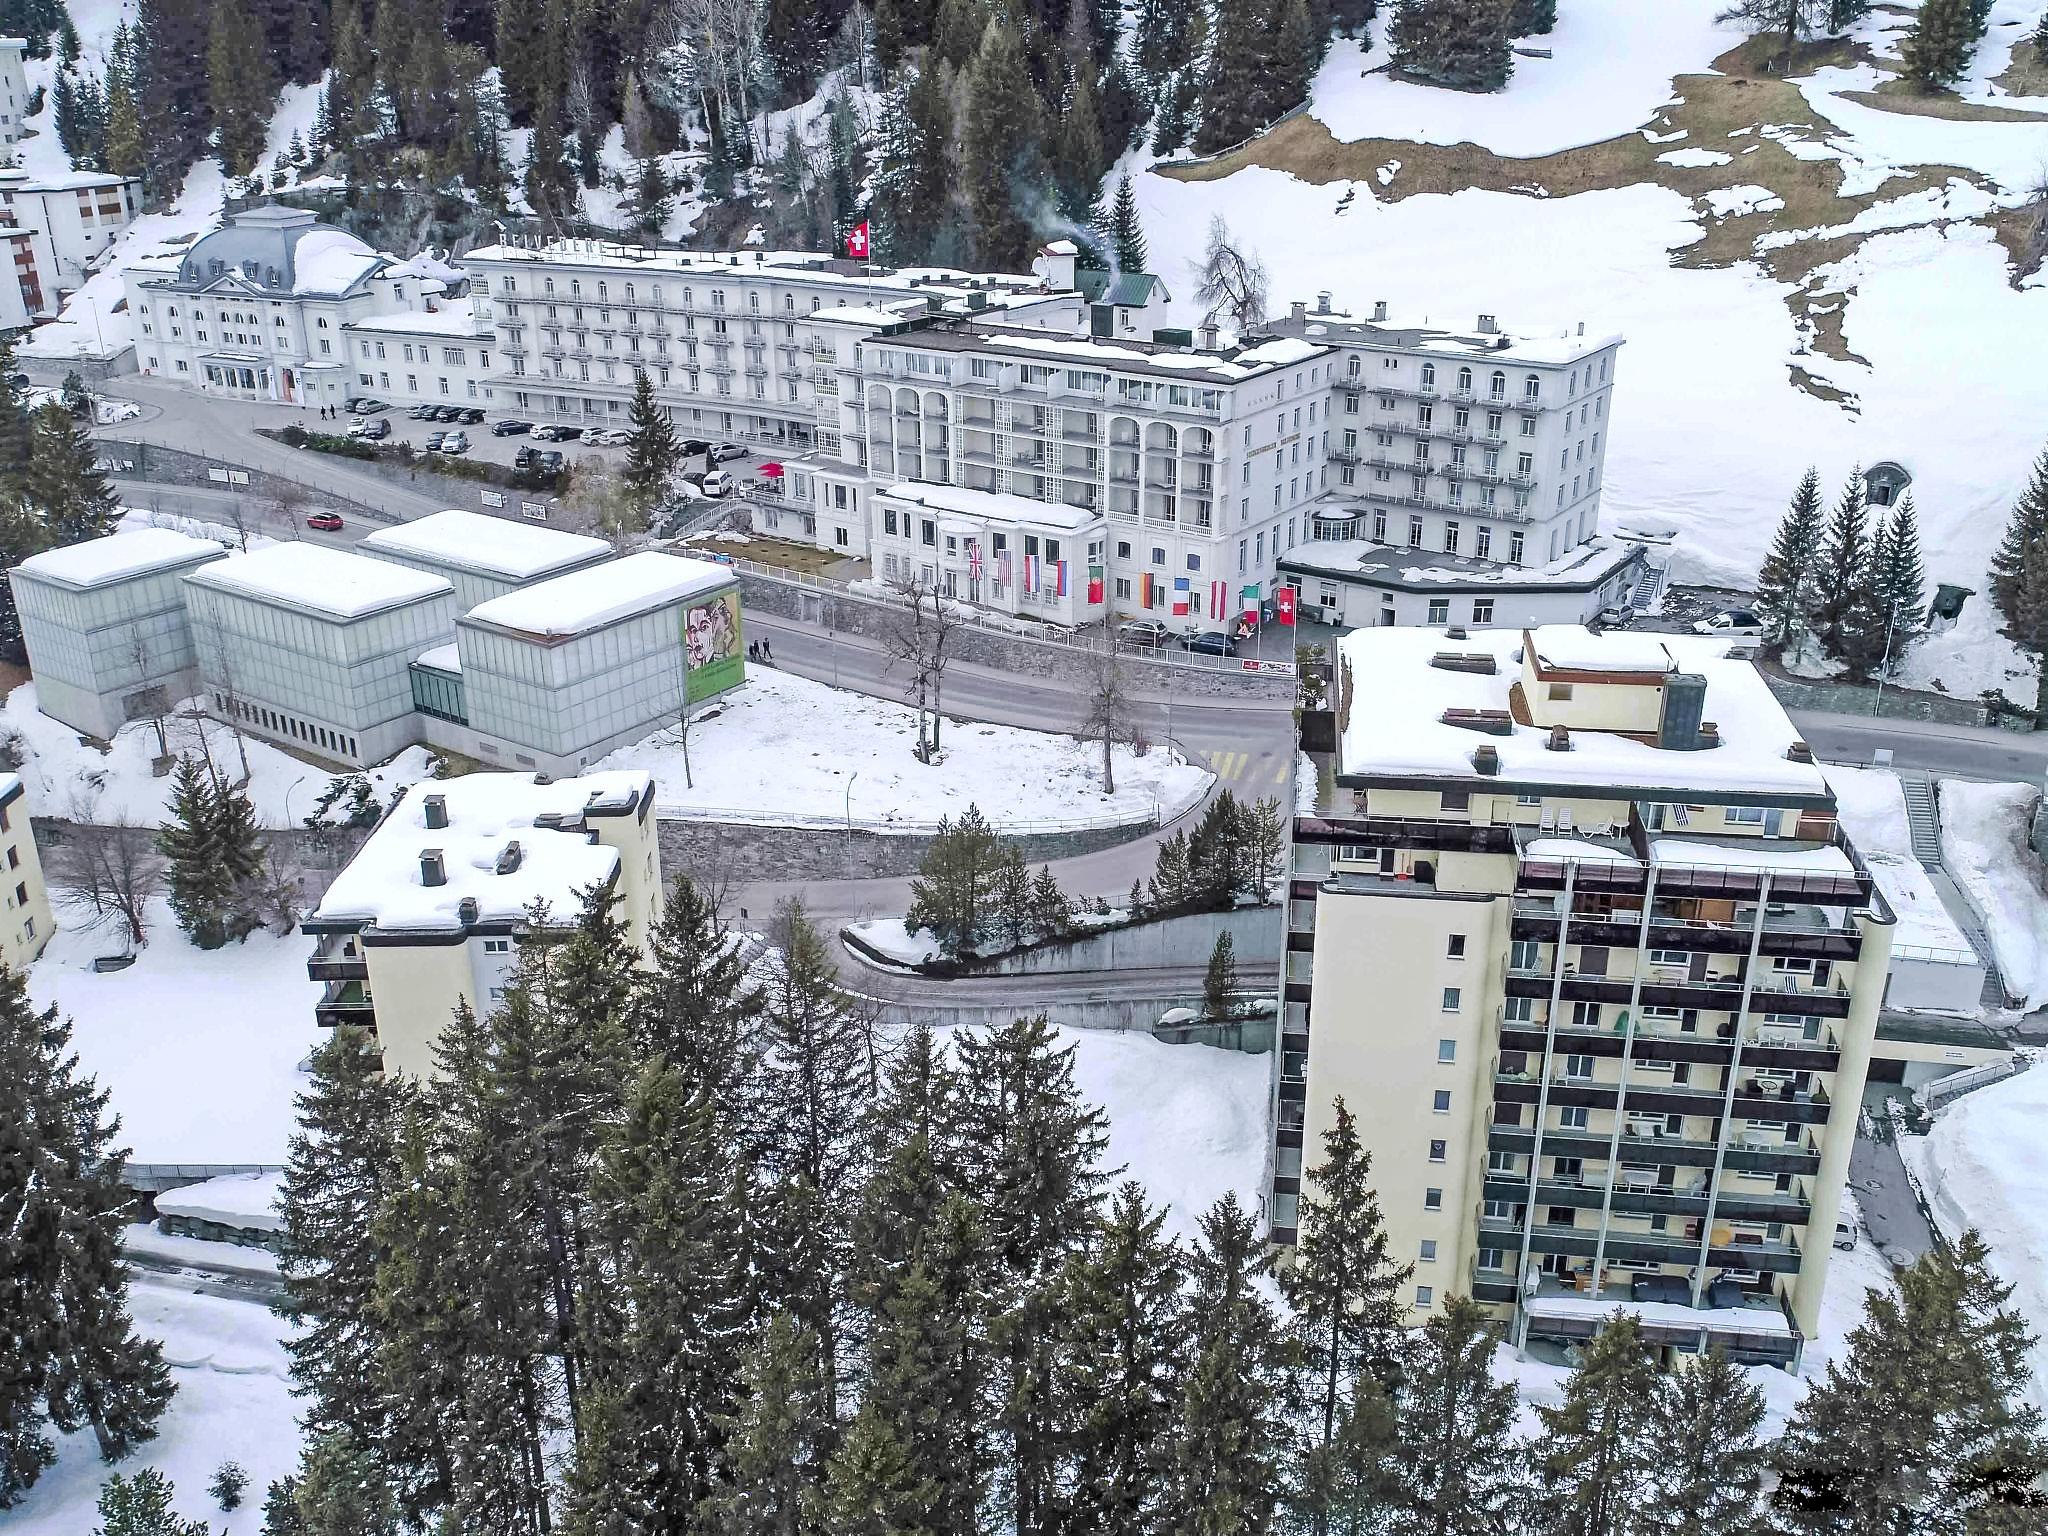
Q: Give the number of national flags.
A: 11